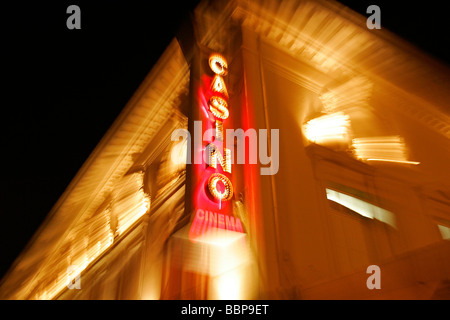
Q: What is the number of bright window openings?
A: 2